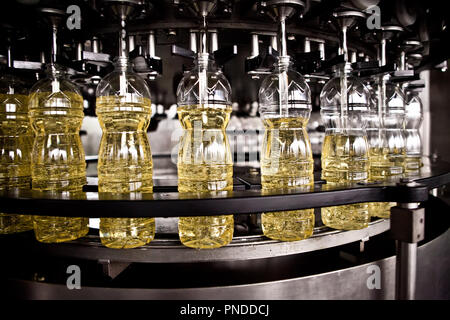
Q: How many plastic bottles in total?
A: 8